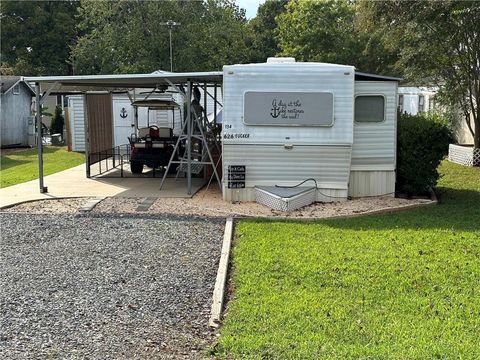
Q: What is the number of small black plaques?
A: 3